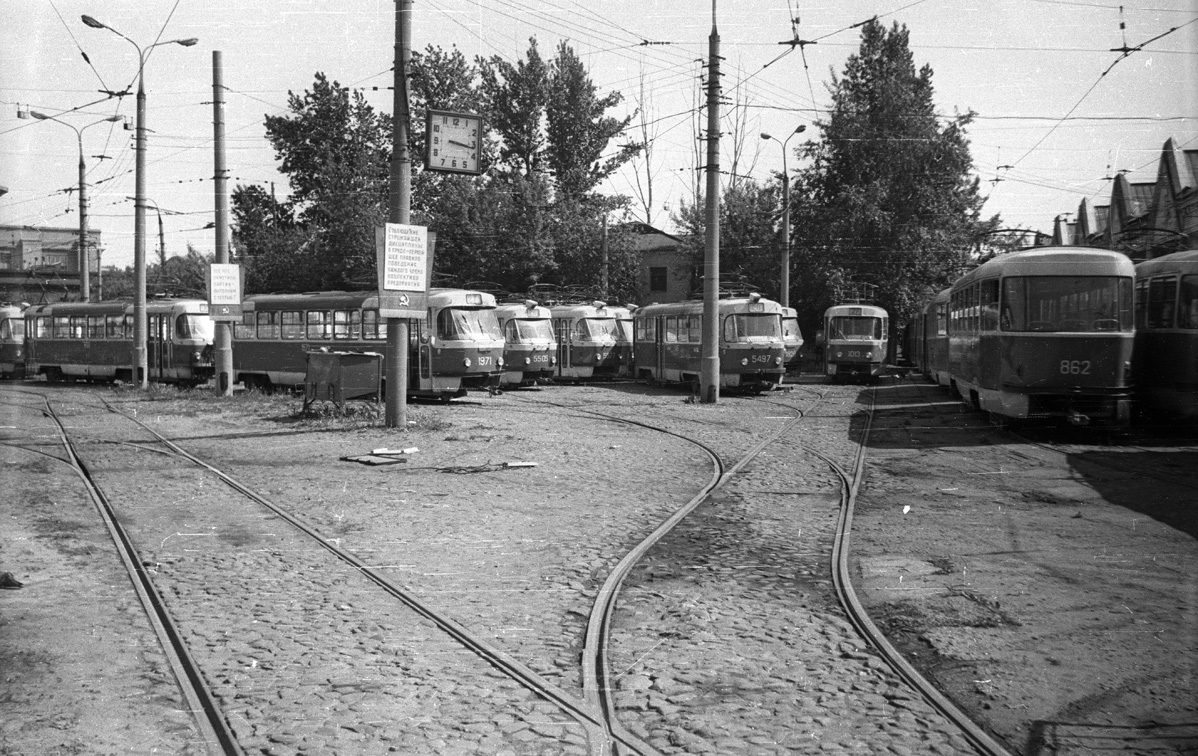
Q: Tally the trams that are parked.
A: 12